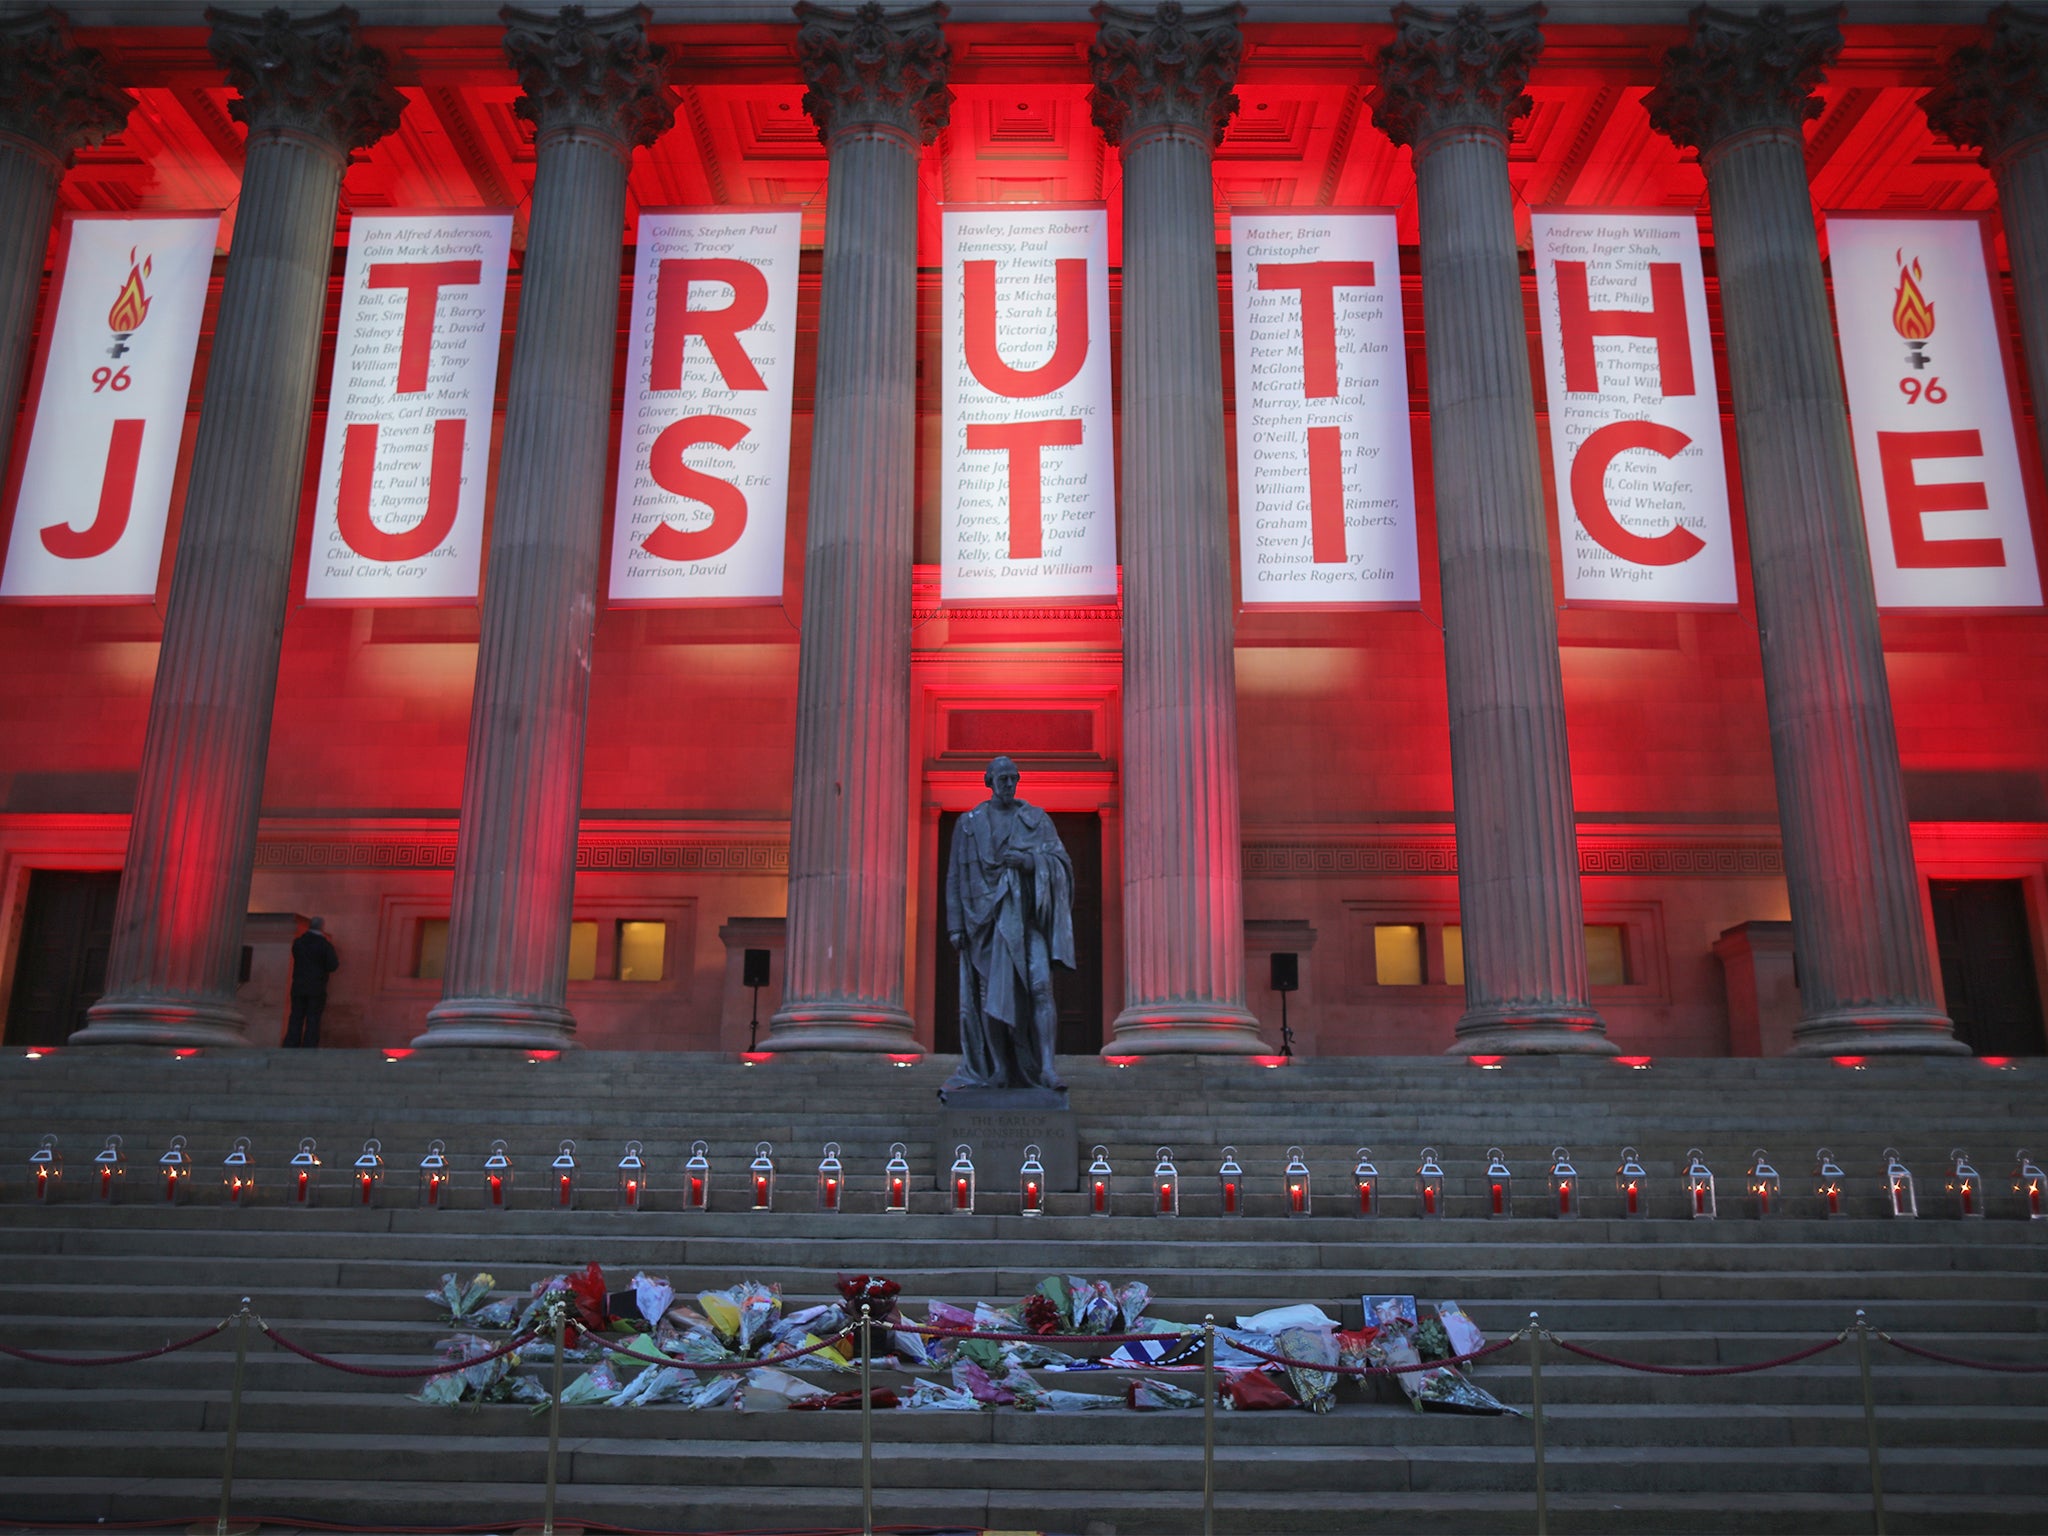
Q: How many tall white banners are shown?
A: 7